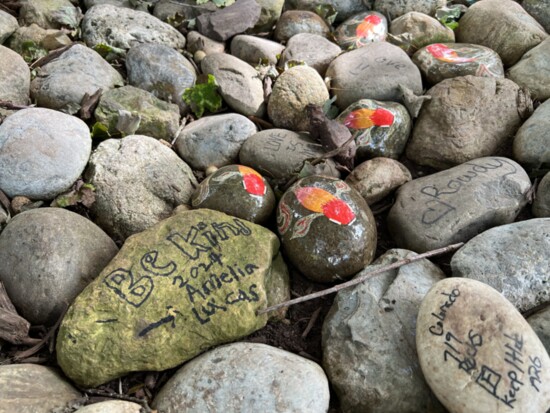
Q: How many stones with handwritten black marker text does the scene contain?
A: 5